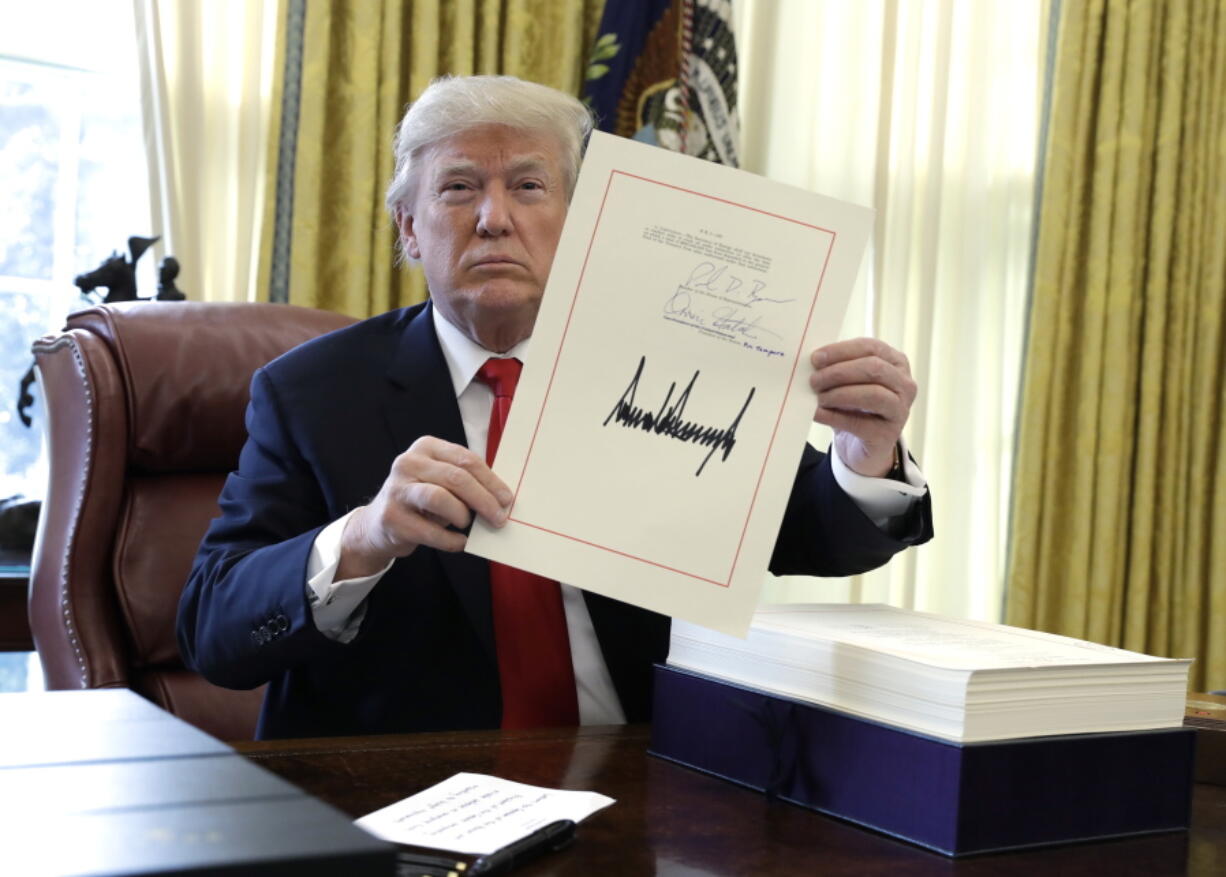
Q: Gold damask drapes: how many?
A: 2